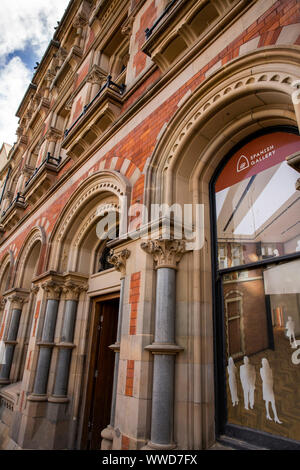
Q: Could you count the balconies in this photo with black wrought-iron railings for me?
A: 4